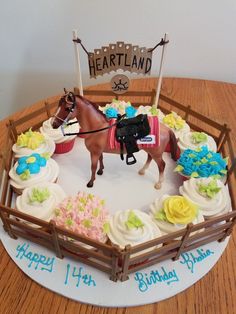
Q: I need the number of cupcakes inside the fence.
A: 13